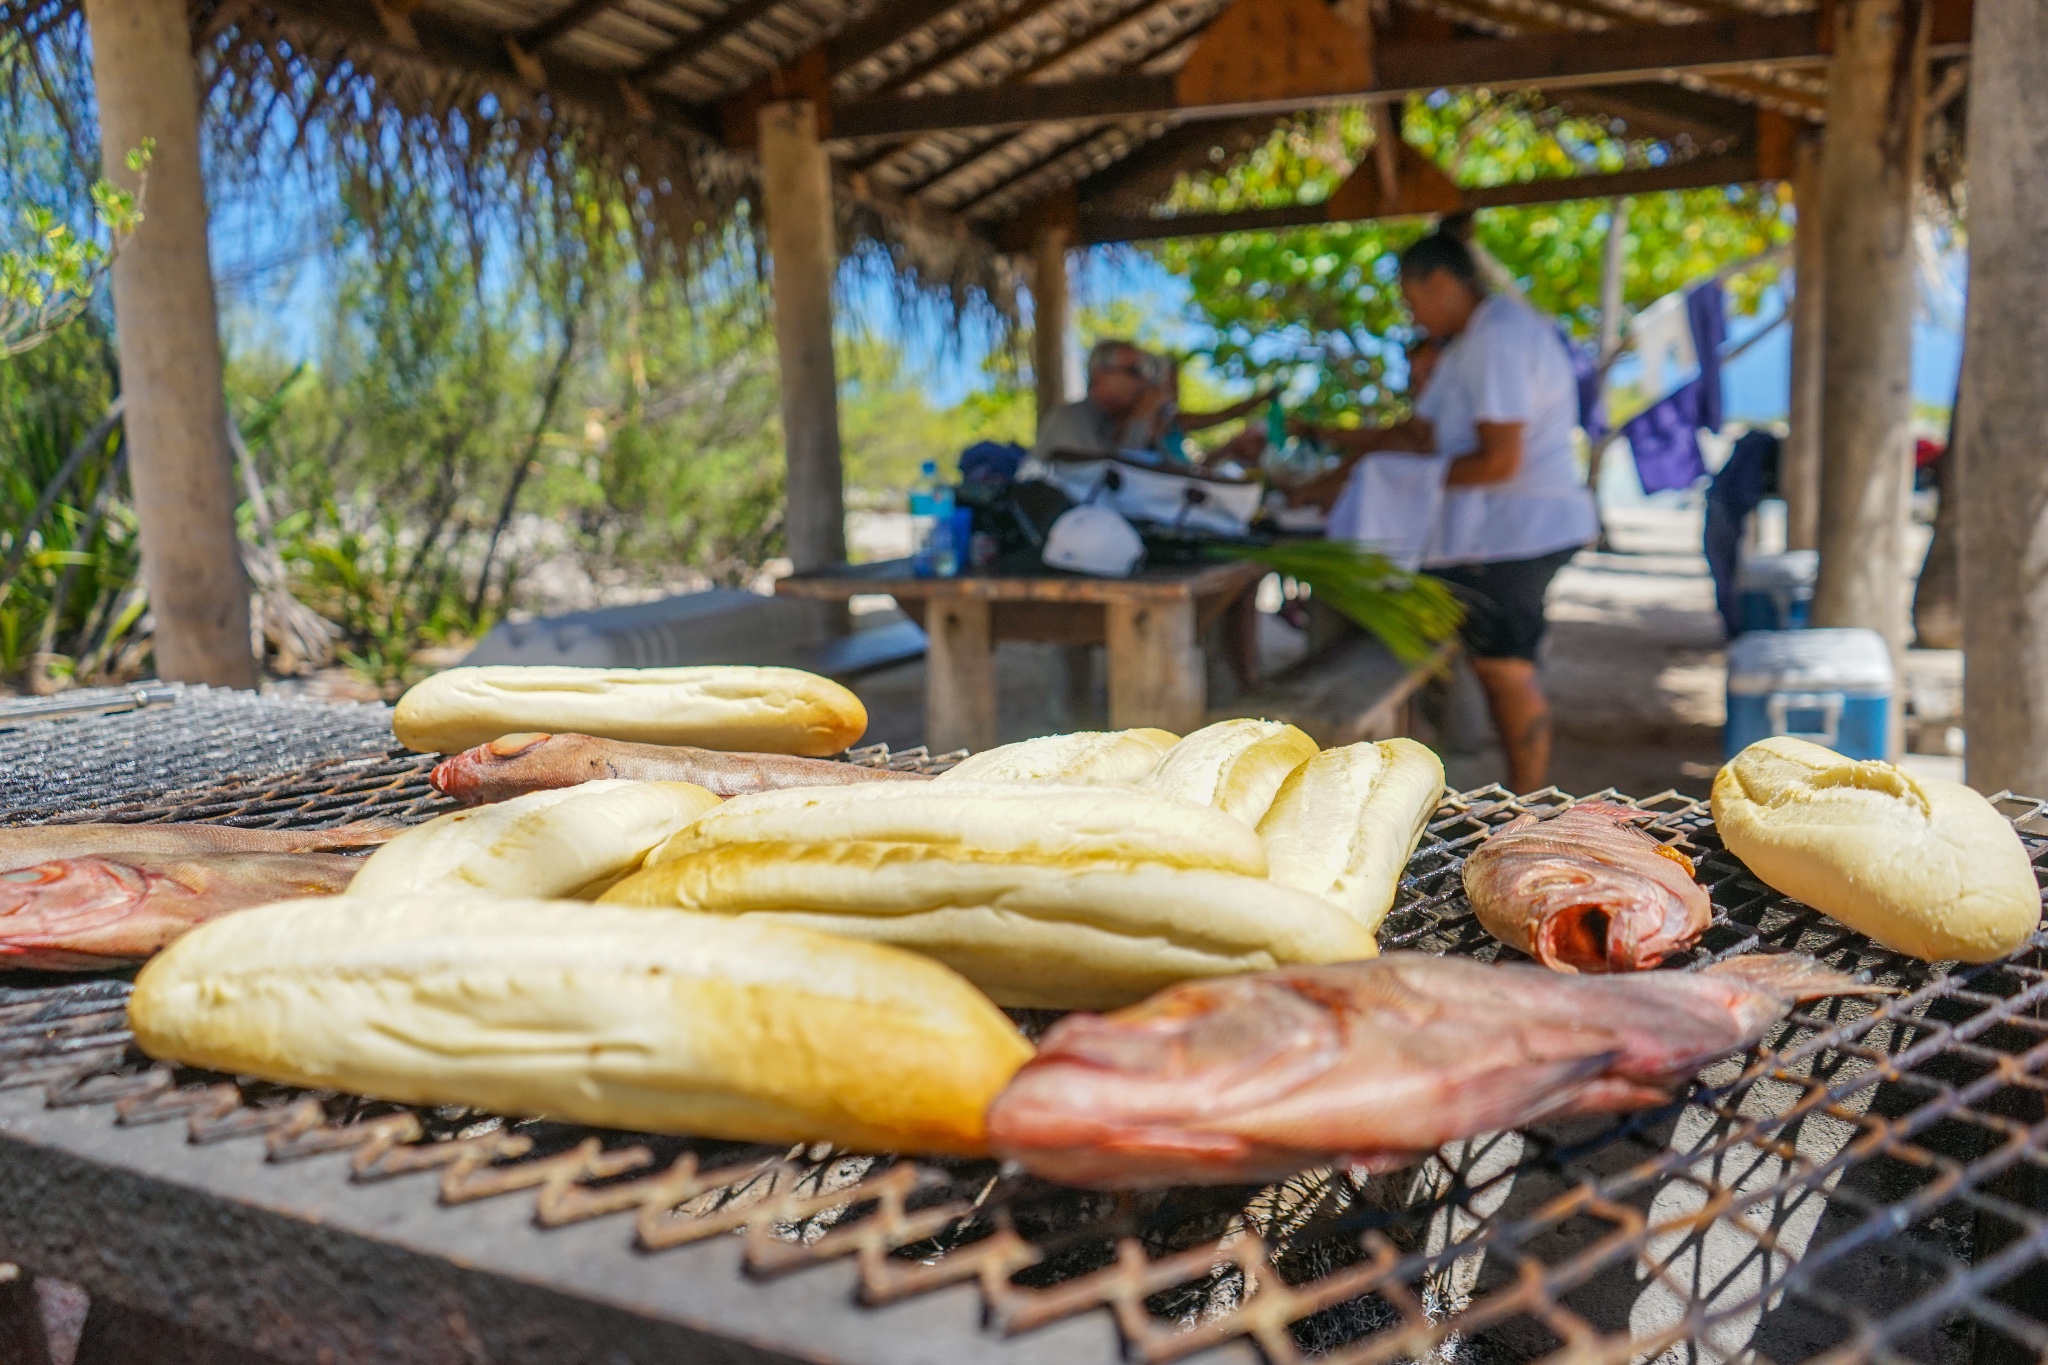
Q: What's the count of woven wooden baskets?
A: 0